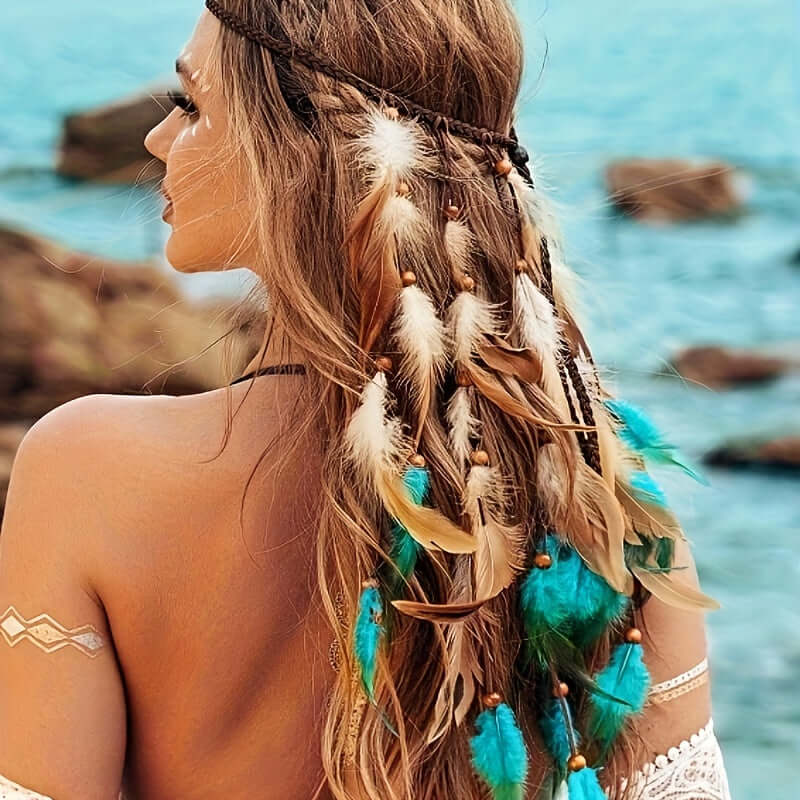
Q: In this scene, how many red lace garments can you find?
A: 0